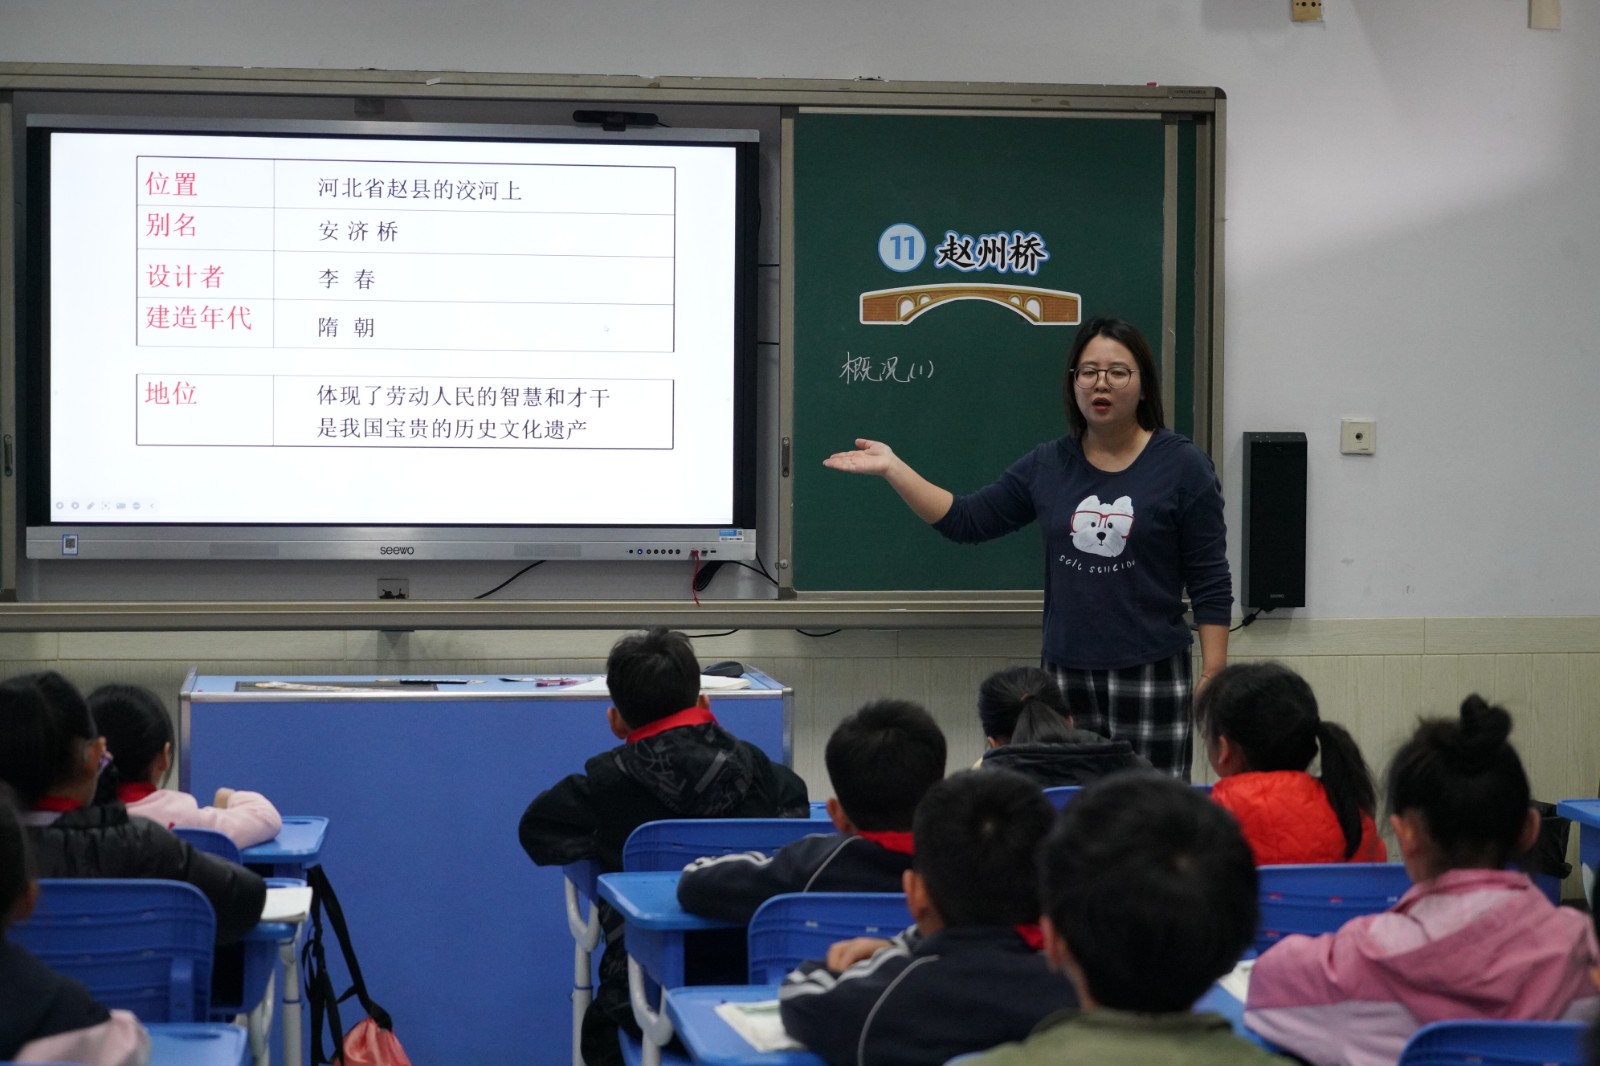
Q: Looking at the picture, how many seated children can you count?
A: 10